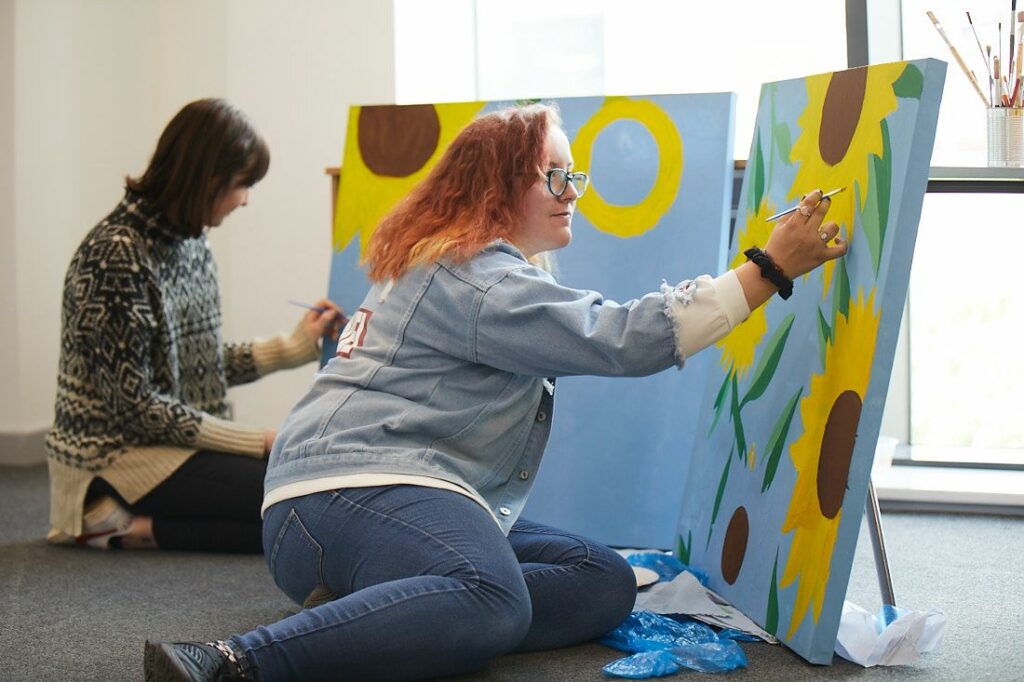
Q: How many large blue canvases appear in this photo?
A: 2